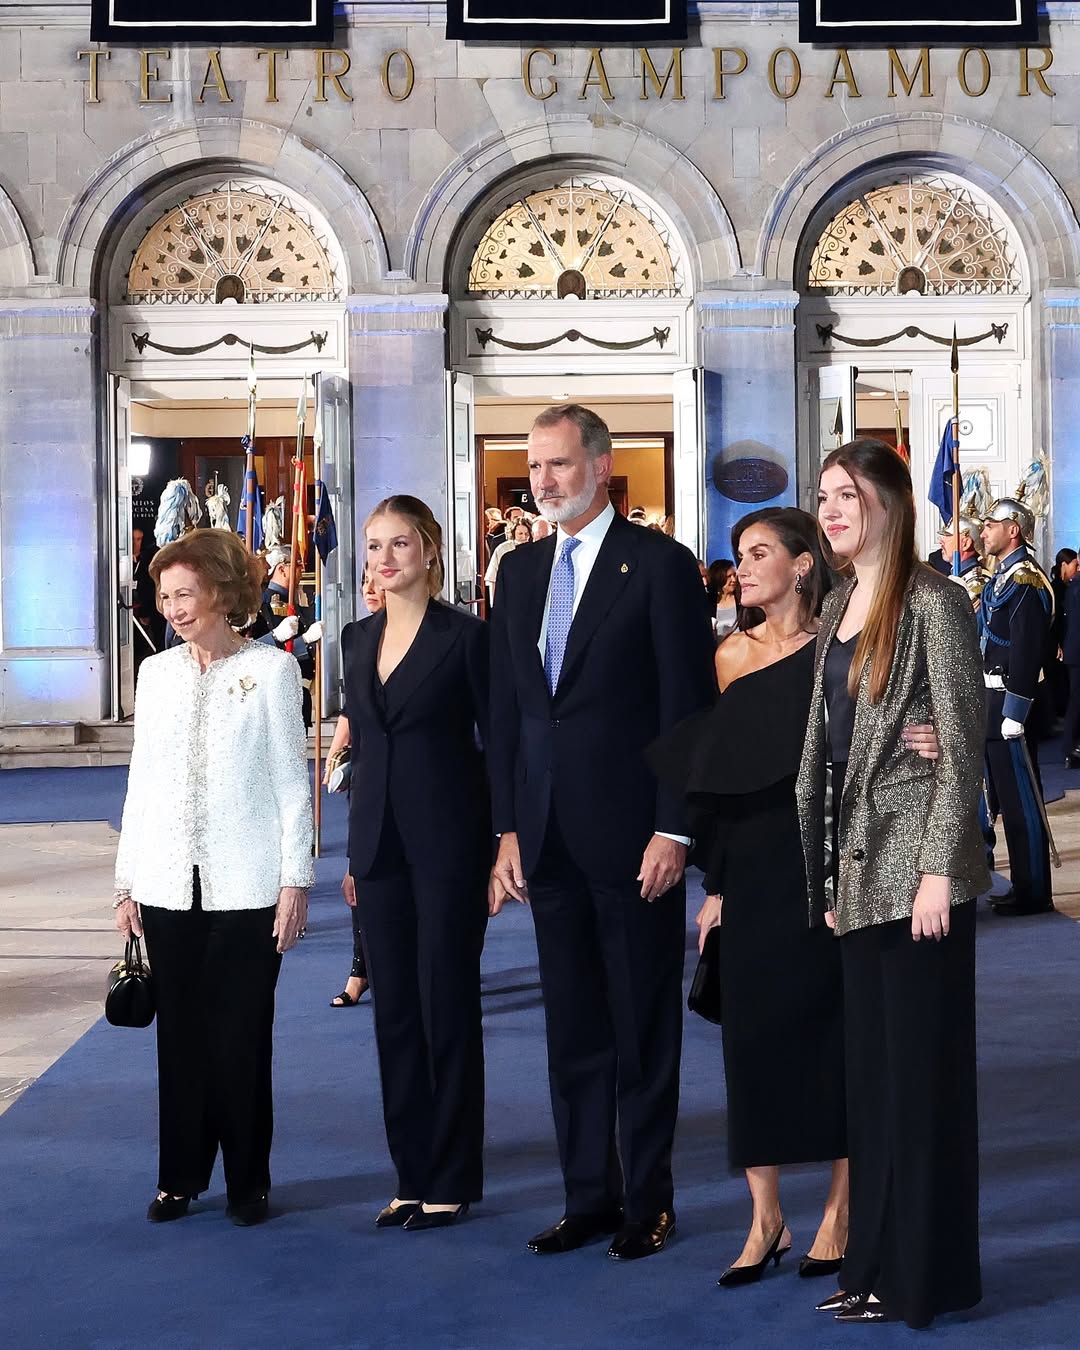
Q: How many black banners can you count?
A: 3